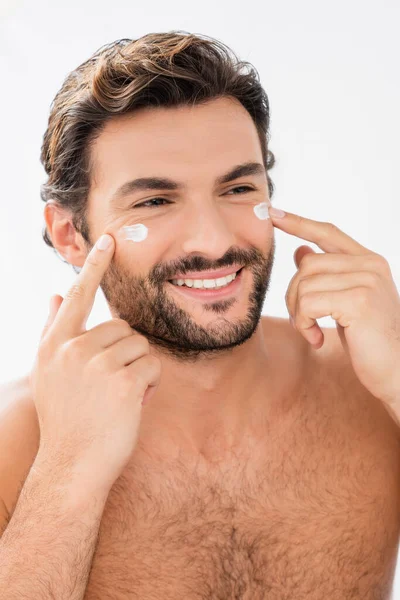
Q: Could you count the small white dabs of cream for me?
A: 2